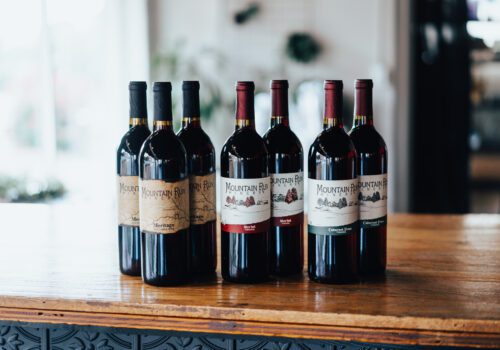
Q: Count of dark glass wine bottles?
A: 7